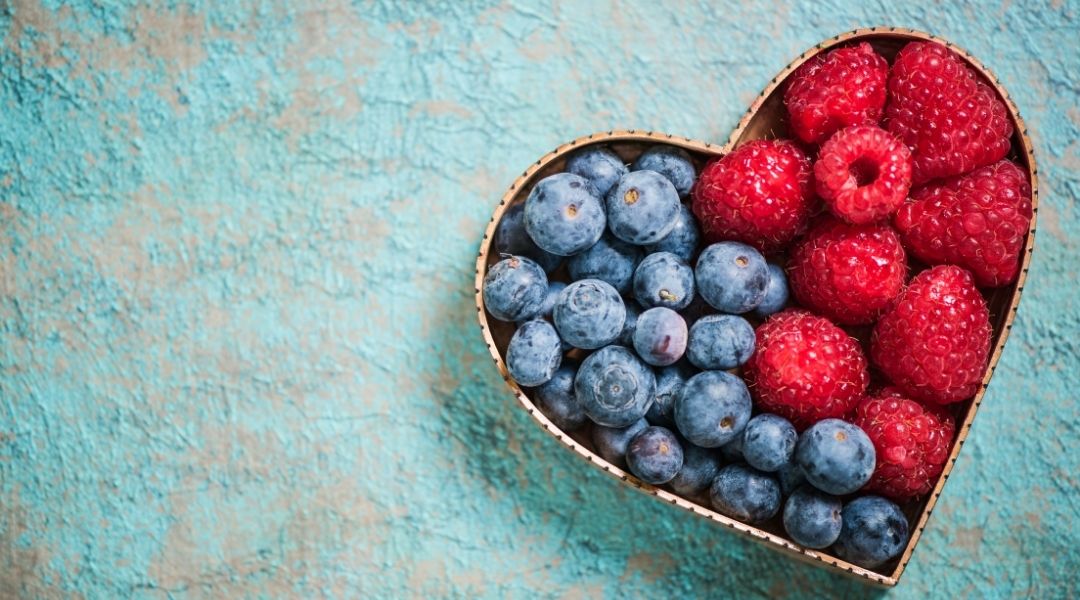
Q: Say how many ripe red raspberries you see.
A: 9